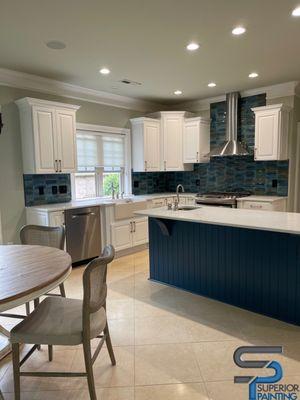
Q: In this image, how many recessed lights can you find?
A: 7